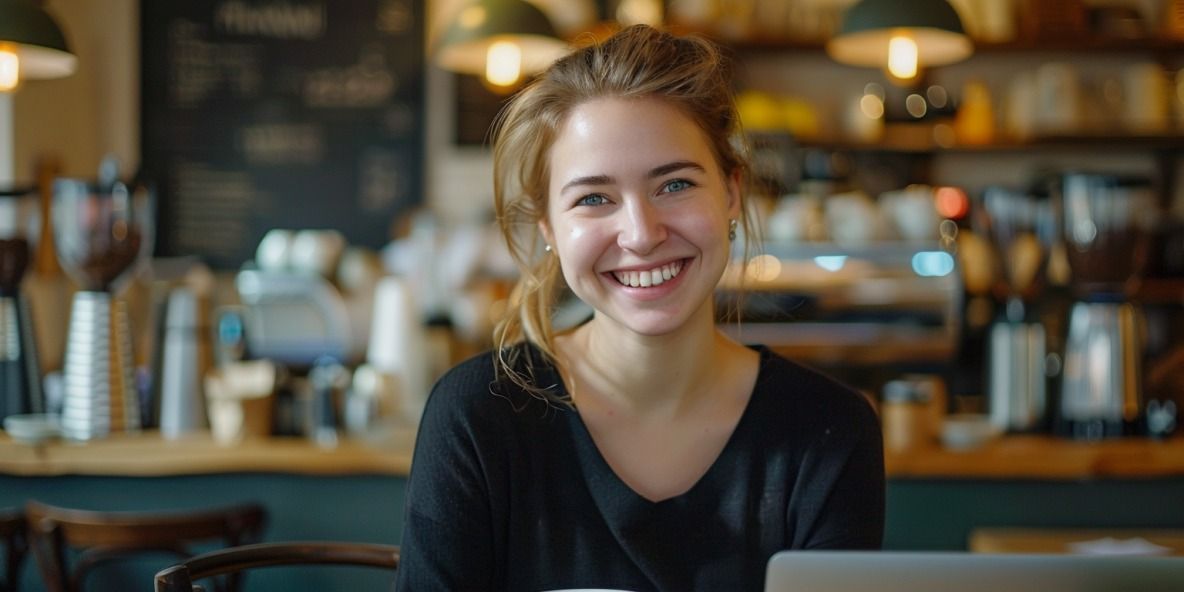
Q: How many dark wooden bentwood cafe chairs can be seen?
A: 3